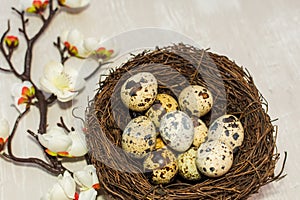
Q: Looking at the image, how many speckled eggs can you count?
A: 10